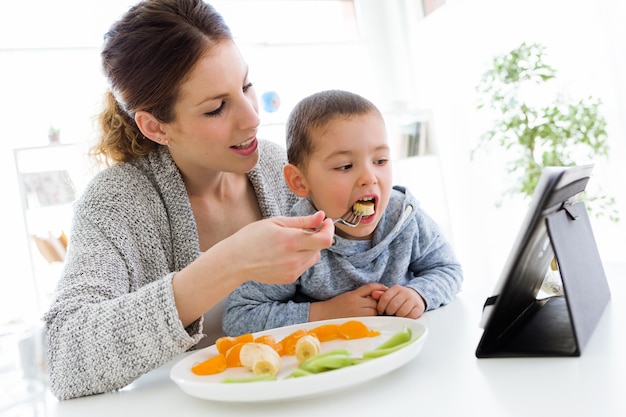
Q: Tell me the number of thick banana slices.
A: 3